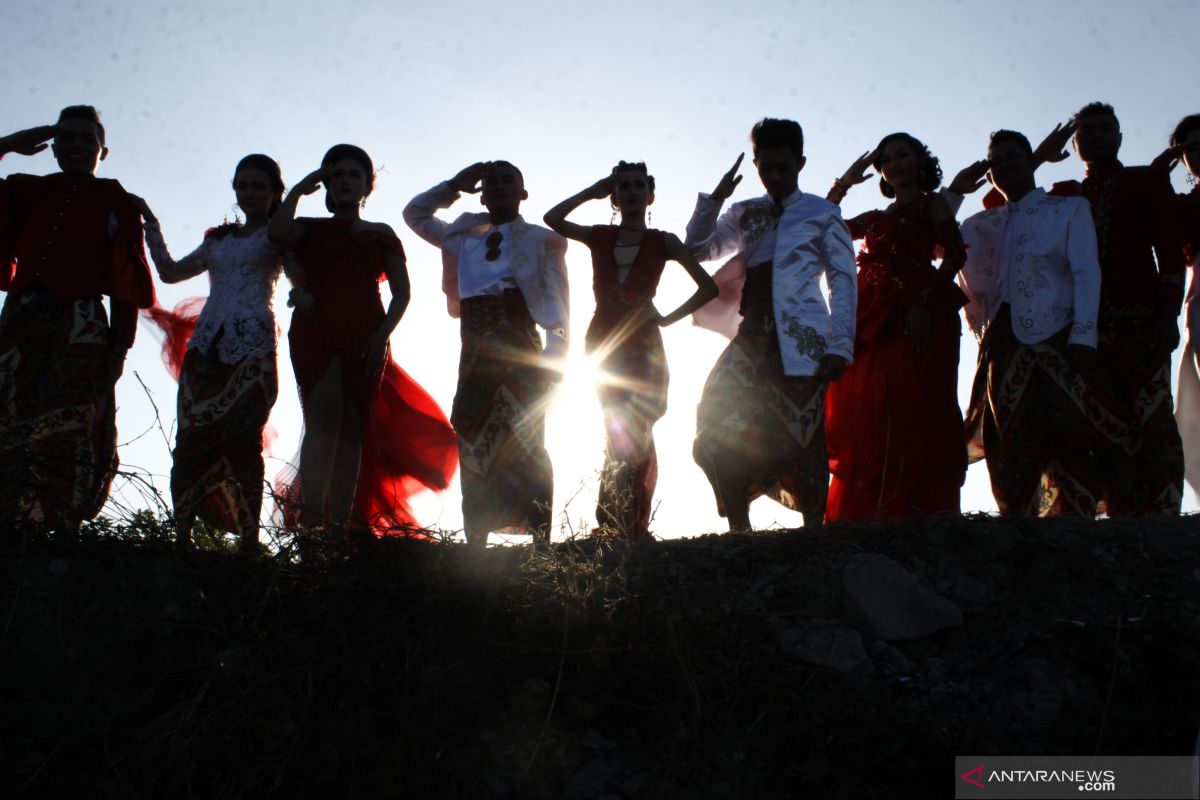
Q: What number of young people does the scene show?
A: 10